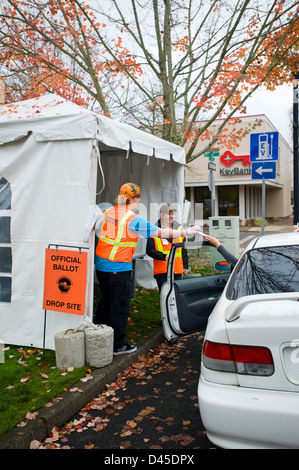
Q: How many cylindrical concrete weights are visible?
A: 2